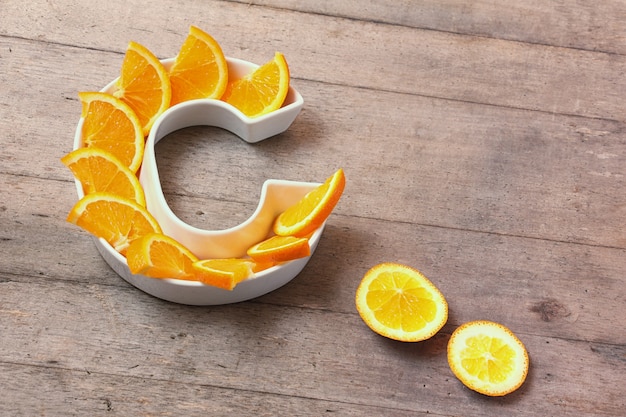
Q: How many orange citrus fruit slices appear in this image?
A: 12